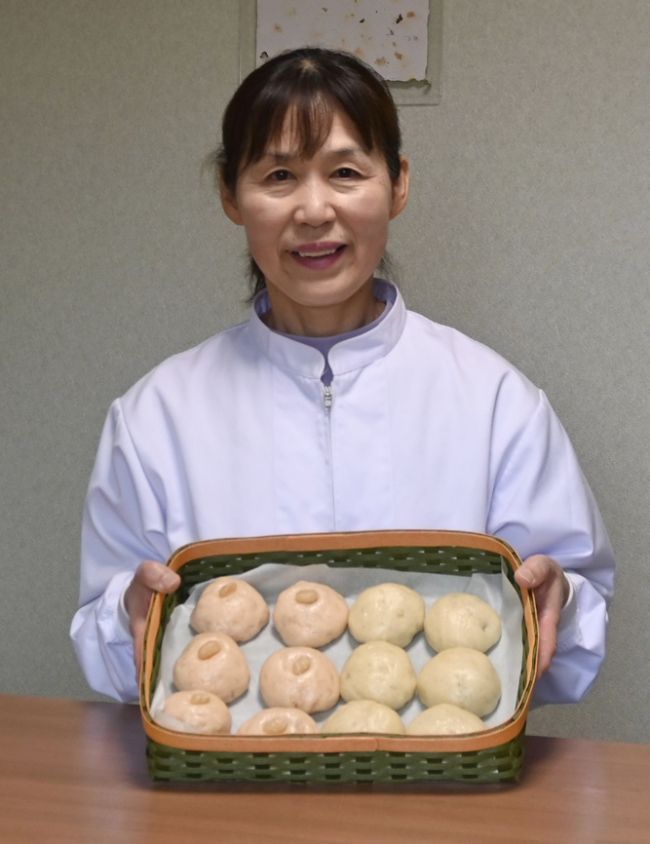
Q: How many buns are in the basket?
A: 12